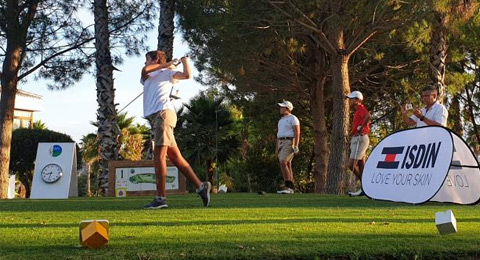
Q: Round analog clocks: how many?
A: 1